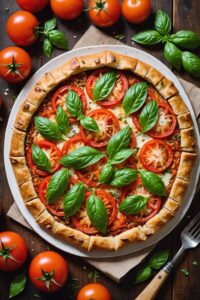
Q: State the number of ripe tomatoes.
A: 9